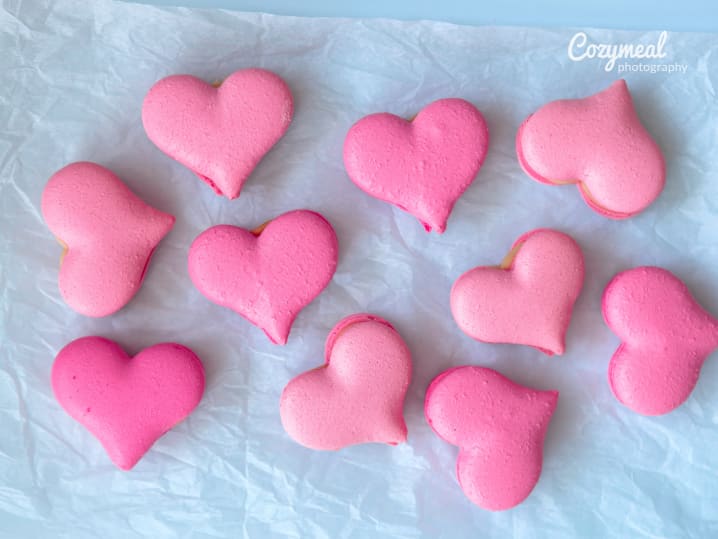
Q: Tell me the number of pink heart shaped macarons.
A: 10